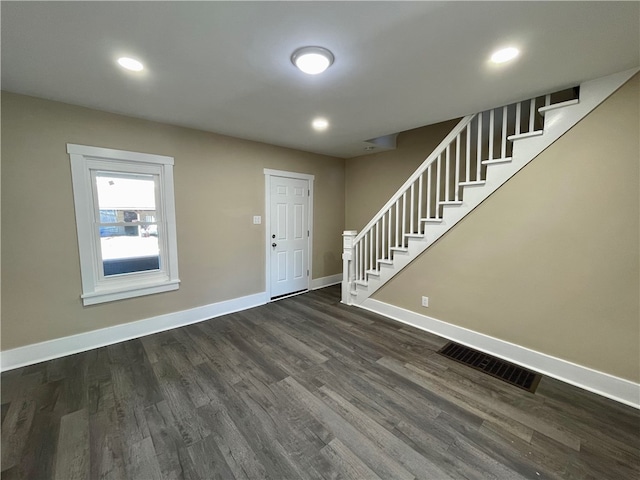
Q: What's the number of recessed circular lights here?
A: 3